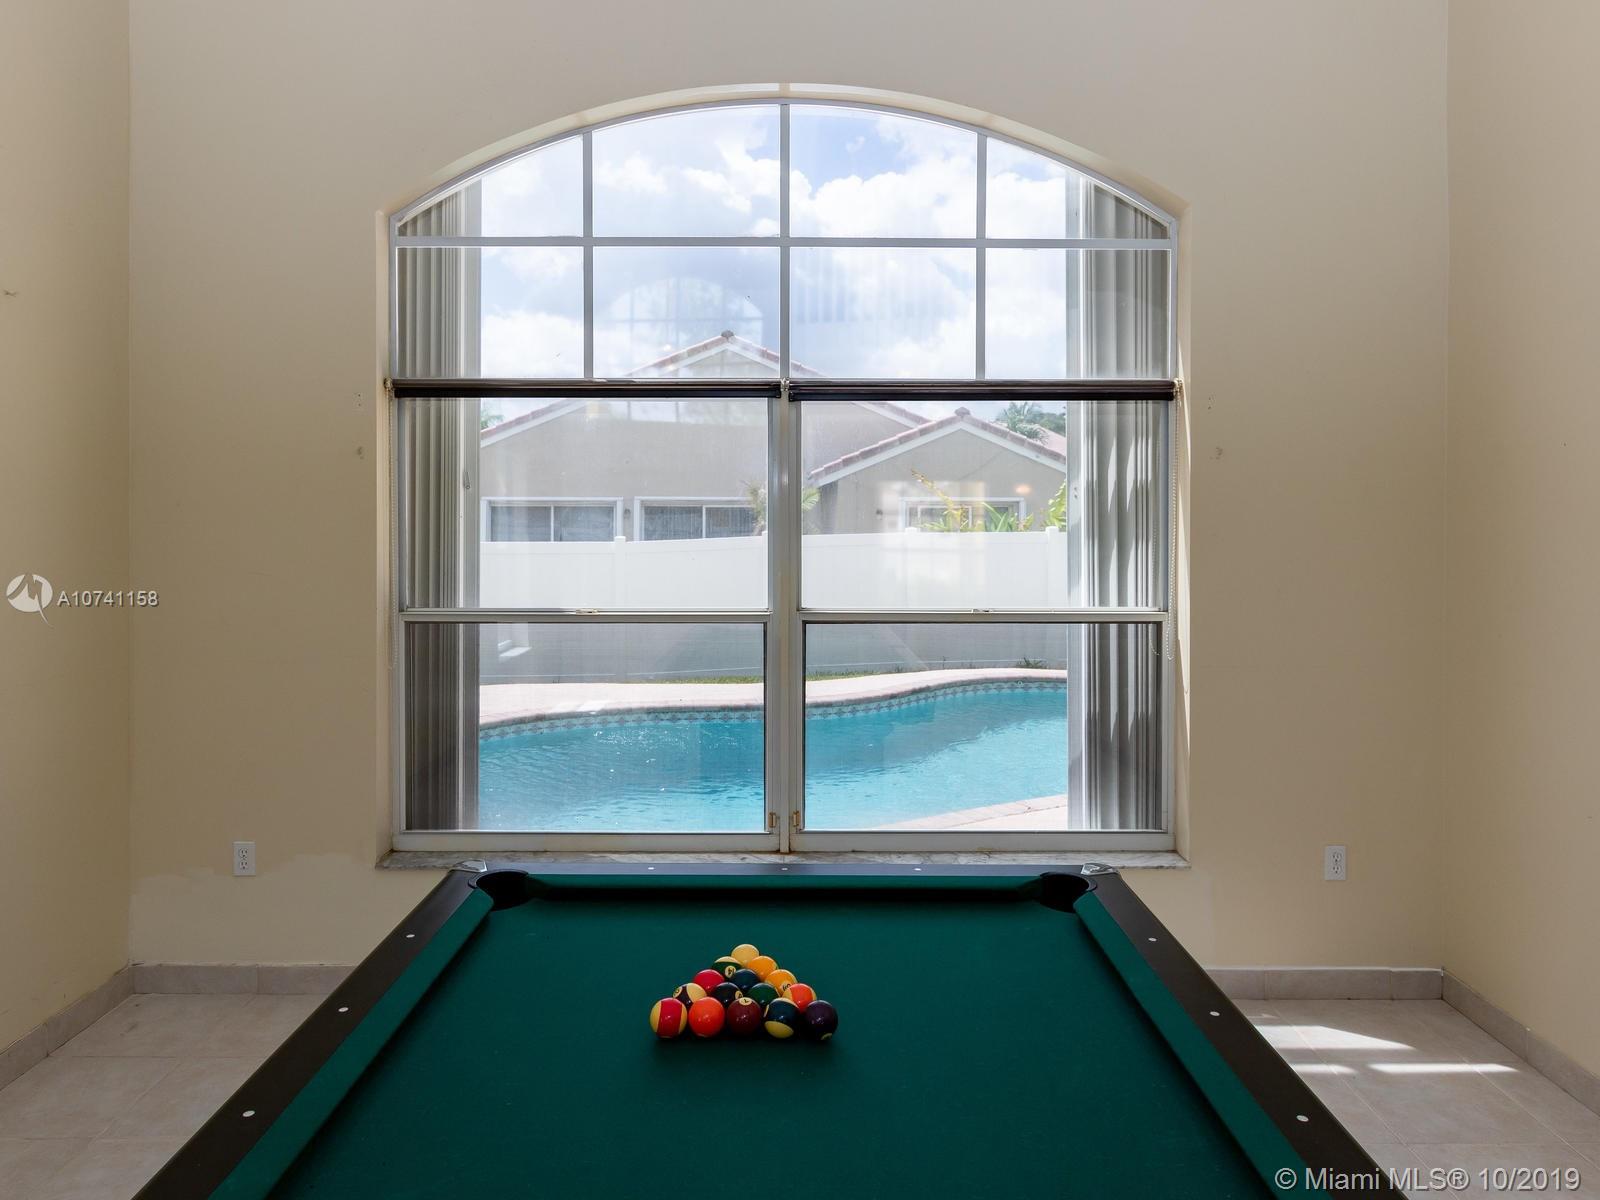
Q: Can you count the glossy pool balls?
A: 15